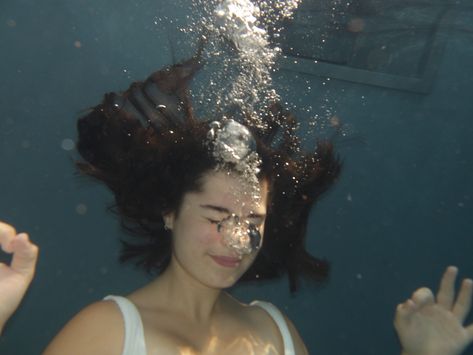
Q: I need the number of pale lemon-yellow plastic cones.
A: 0